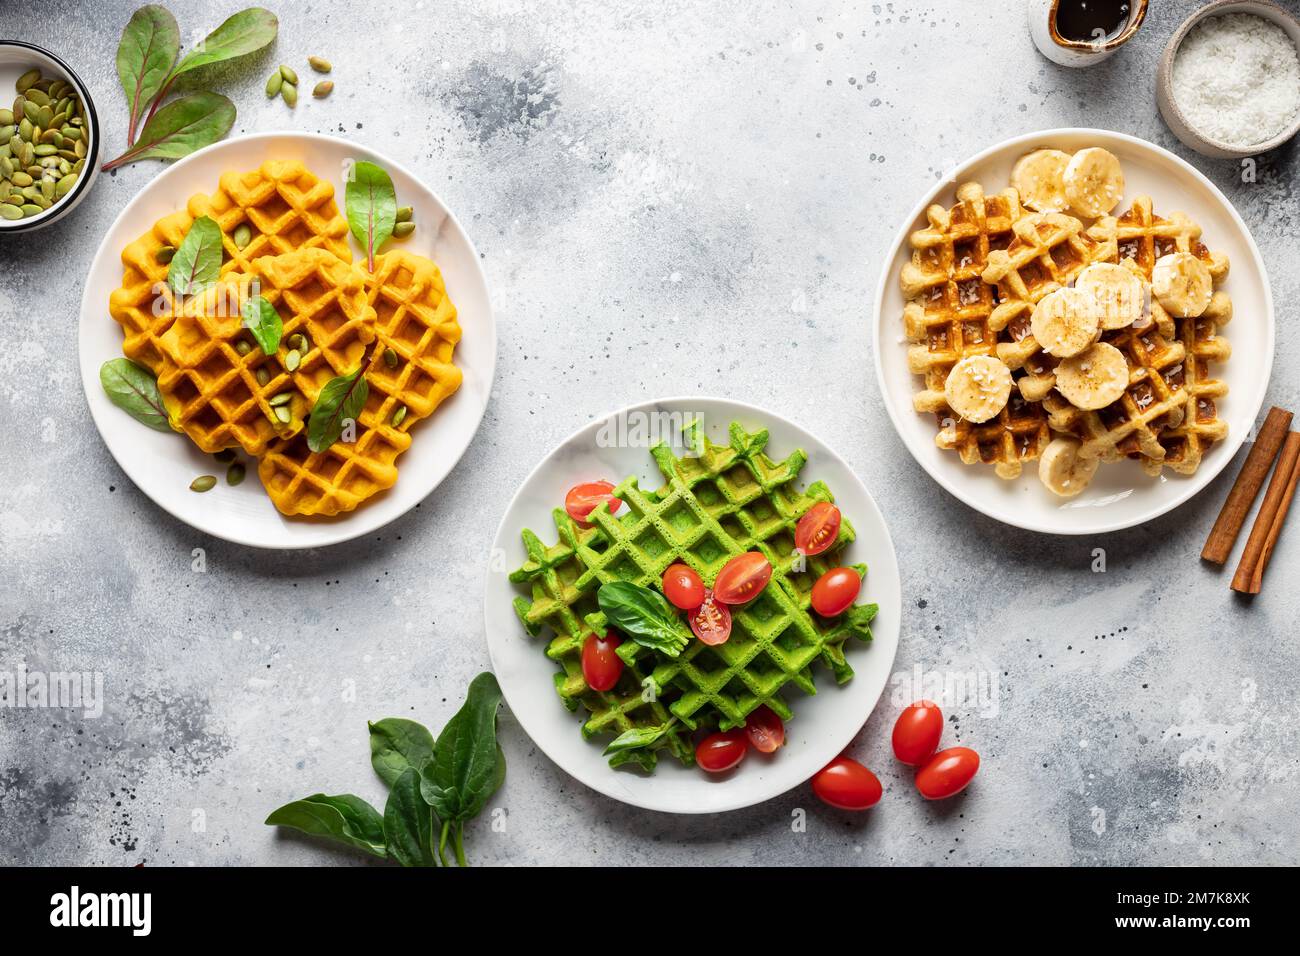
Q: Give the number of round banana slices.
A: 8